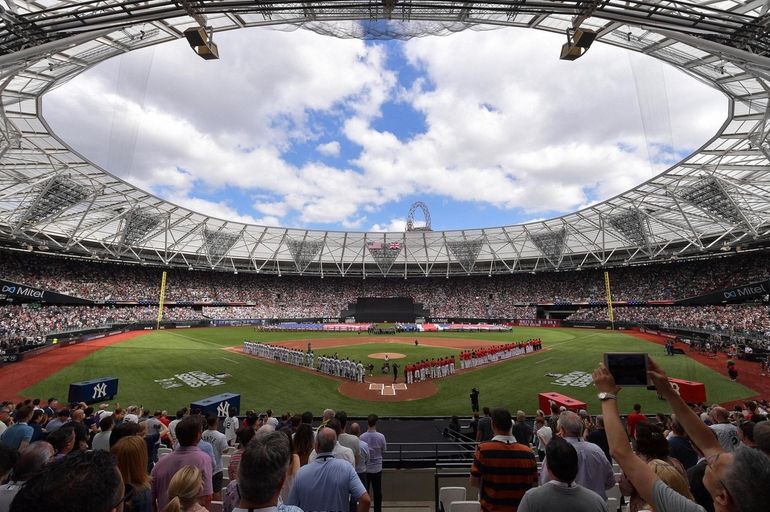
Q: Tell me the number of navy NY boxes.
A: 2